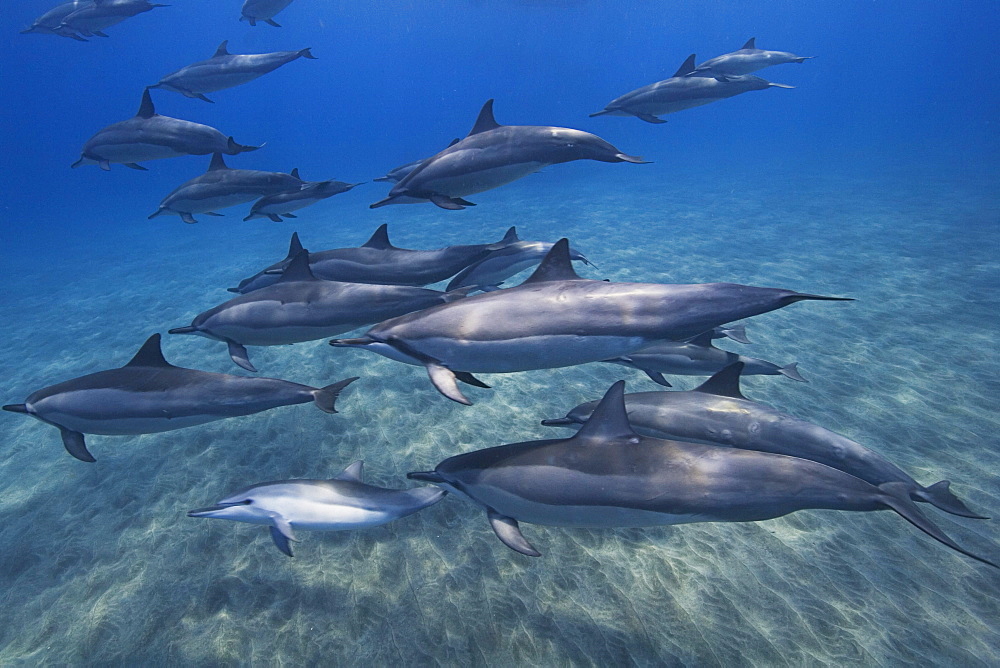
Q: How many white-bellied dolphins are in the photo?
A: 1